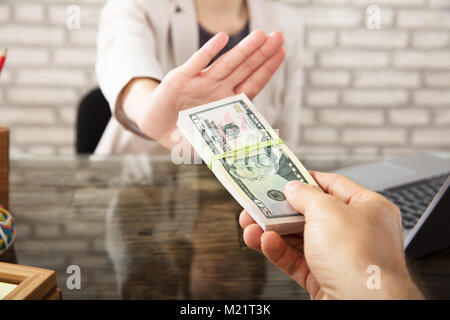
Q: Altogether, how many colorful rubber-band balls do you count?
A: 1